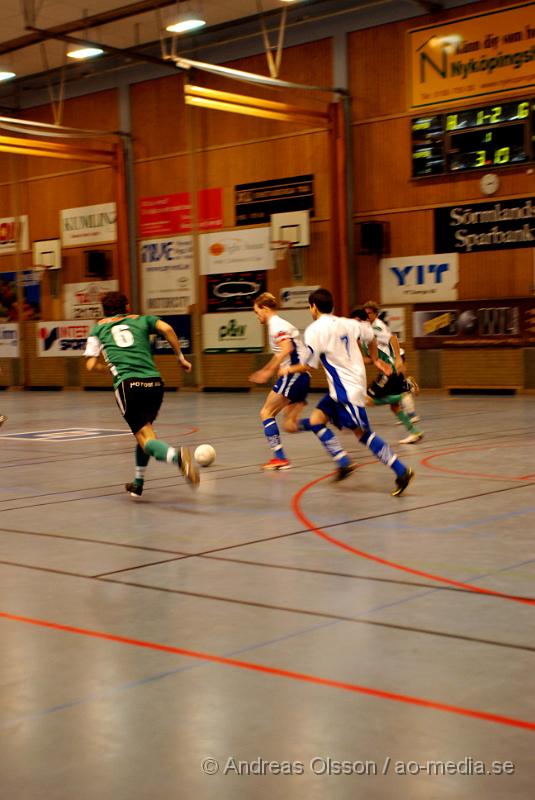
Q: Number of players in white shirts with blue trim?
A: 2